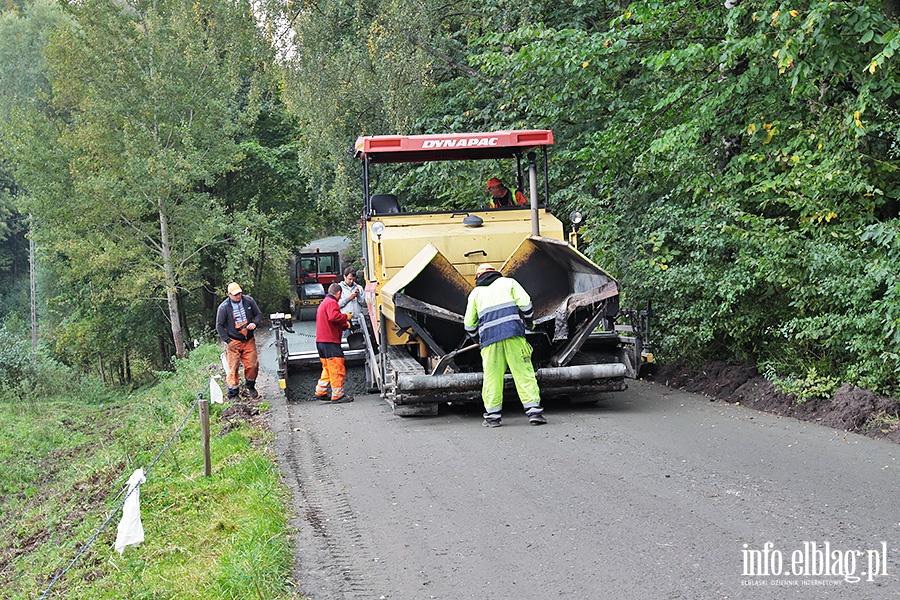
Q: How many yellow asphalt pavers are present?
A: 1